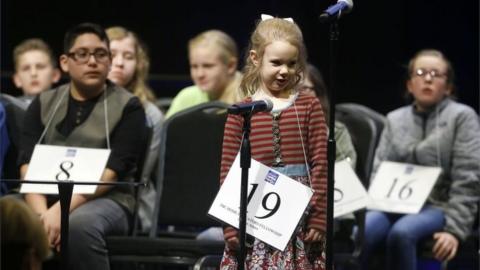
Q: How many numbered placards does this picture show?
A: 4